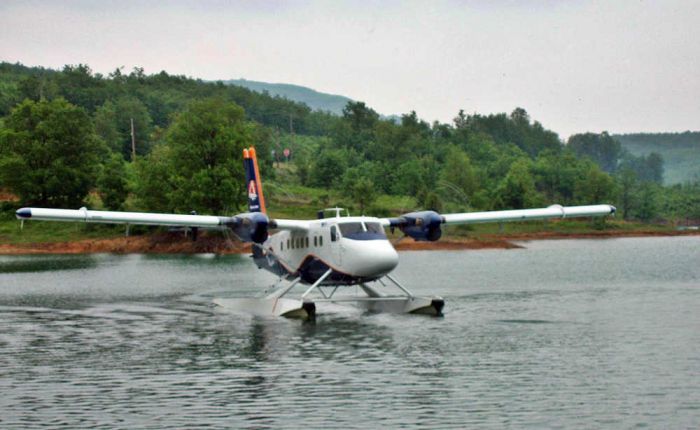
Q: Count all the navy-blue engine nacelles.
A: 2